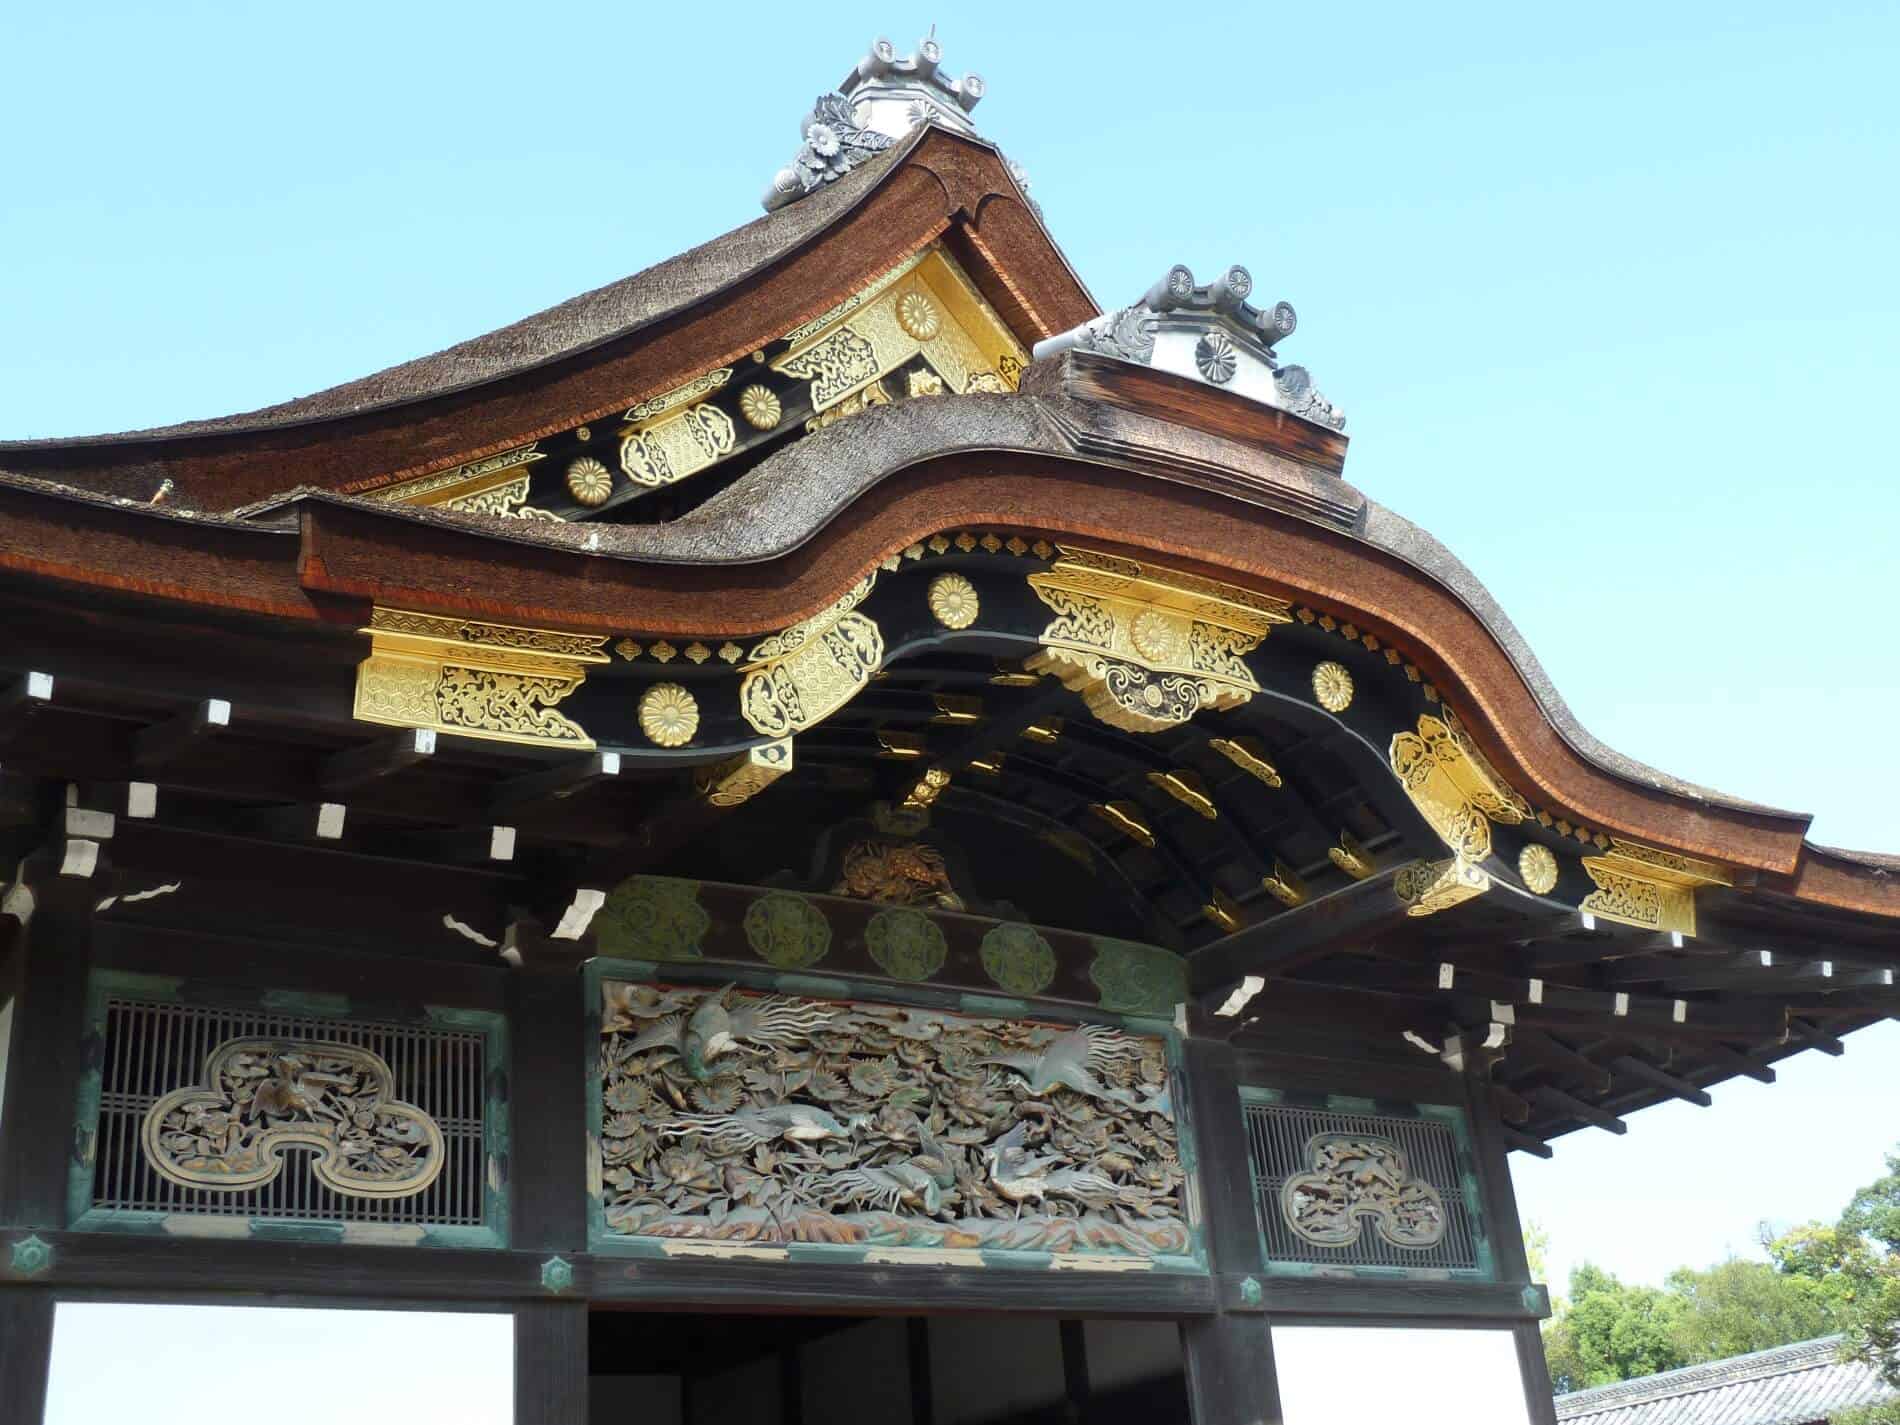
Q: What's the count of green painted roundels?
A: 3